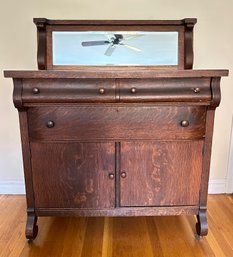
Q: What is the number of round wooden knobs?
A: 8